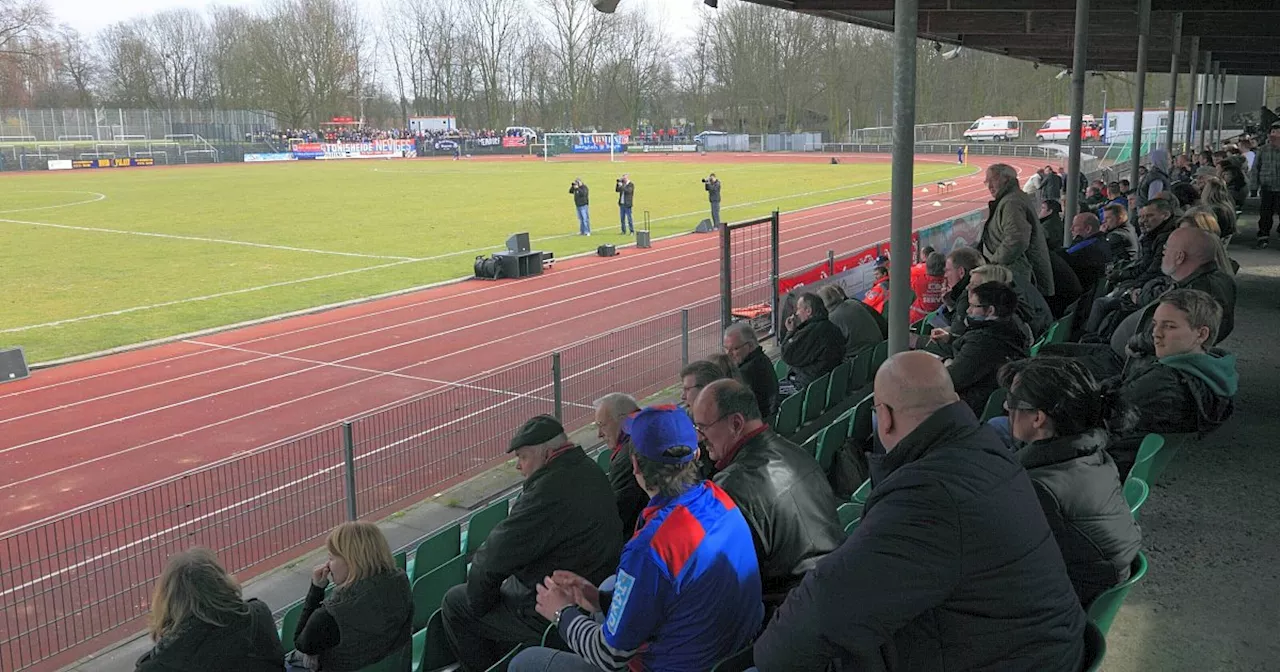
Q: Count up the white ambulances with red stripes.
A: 2